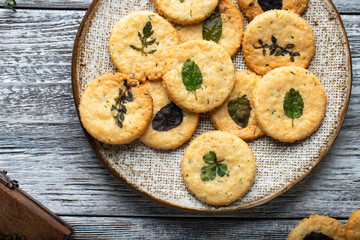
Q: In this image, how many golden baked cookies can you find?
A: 13